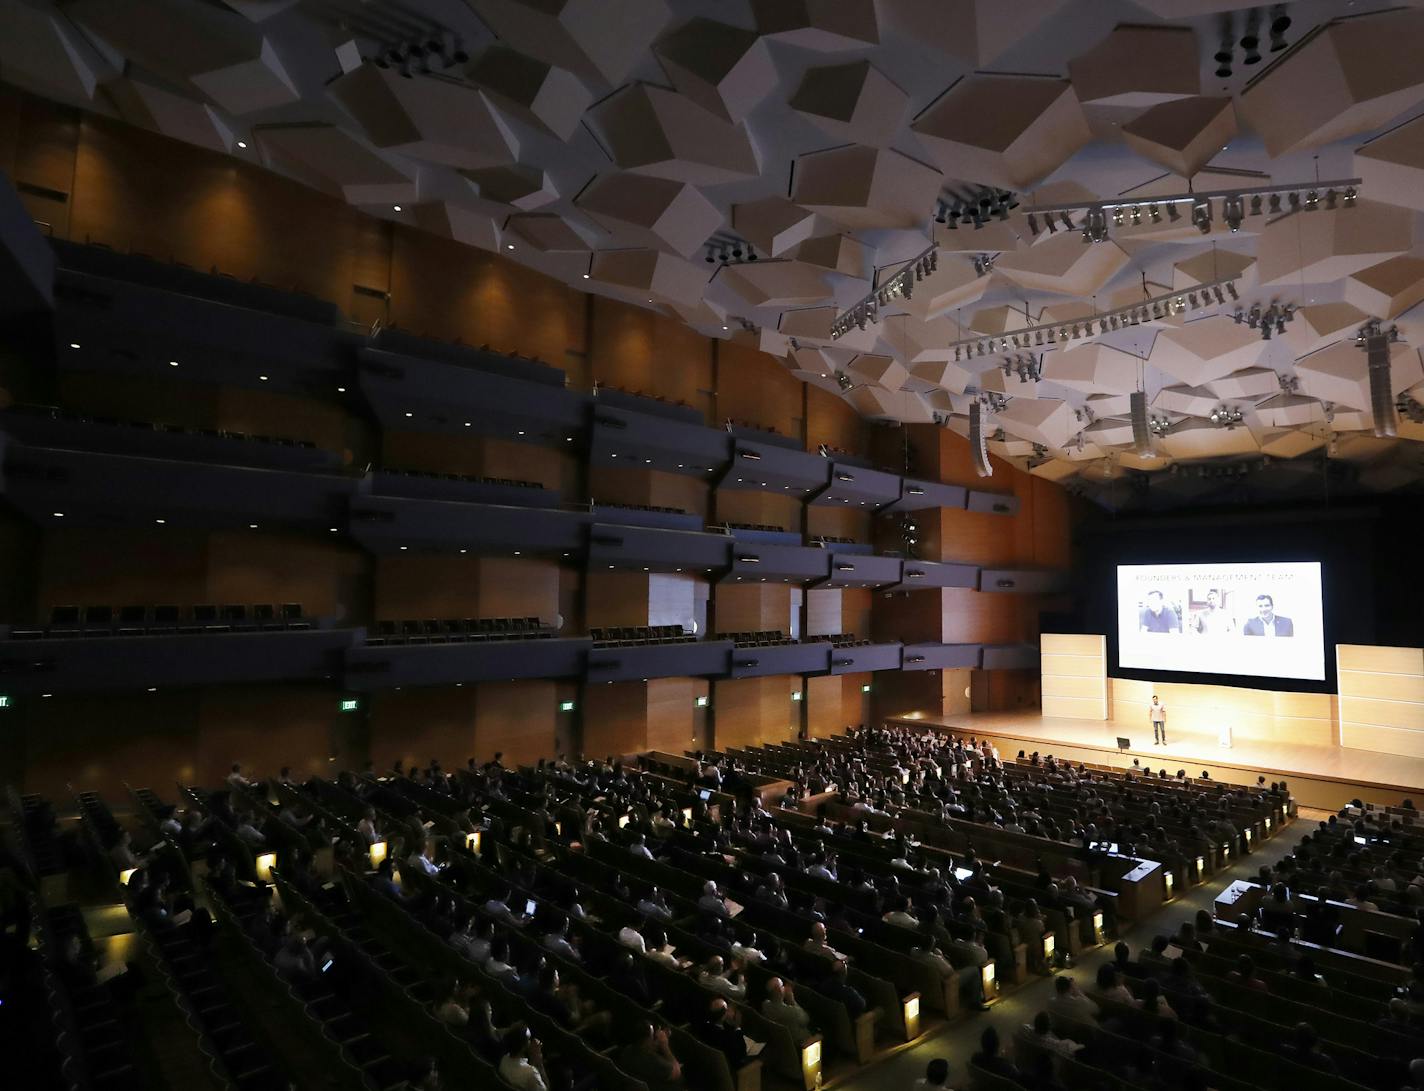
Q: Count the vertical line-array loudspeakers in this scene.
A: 3